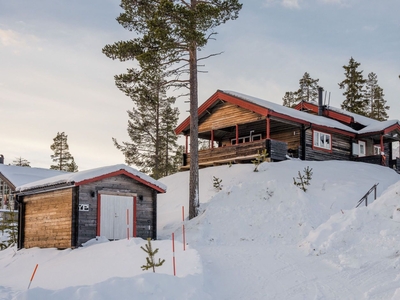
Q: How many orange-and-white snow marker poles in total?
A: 4